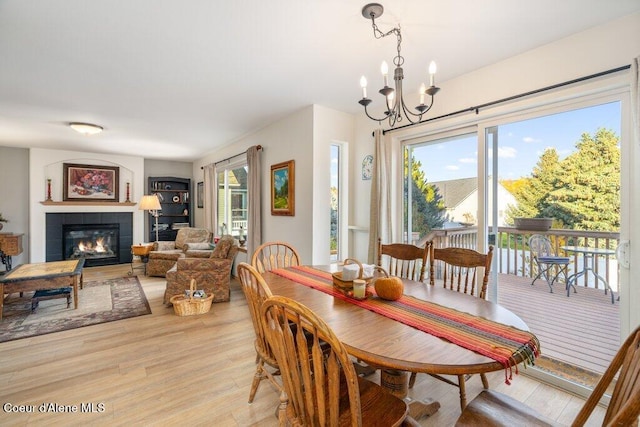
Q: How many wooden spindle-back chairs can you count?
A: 6